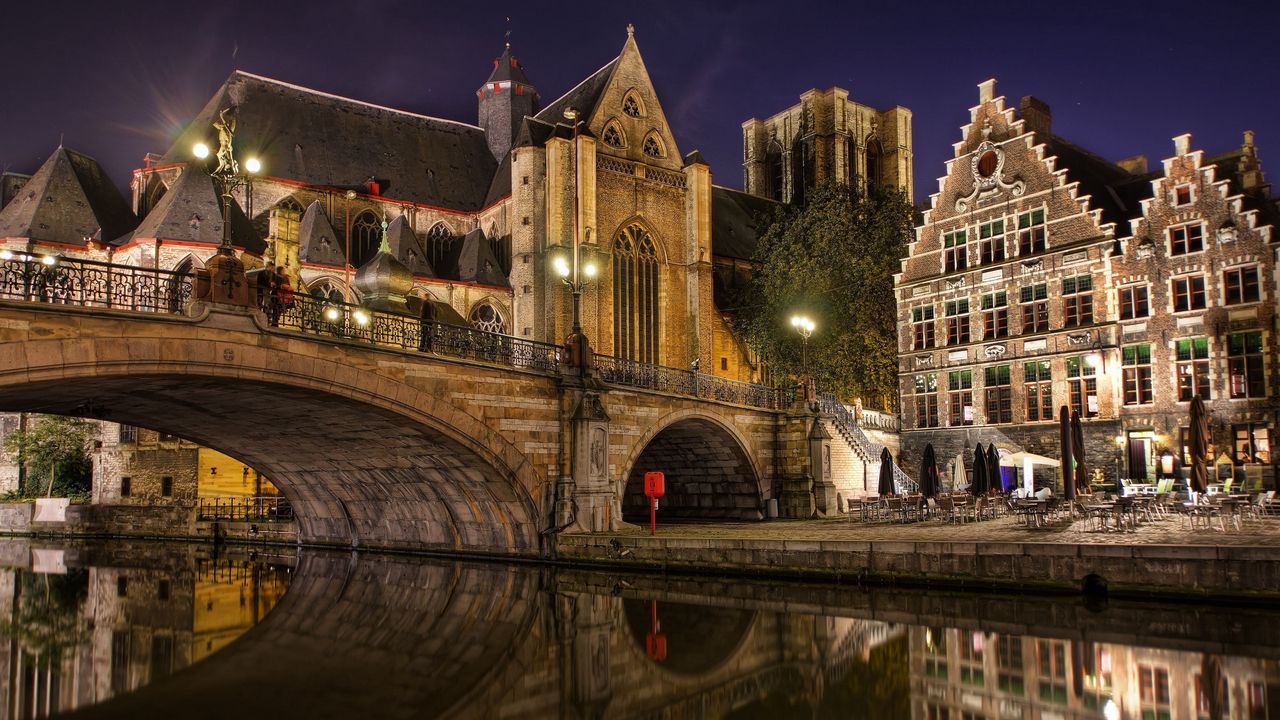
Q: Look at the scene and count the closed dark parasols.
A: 7